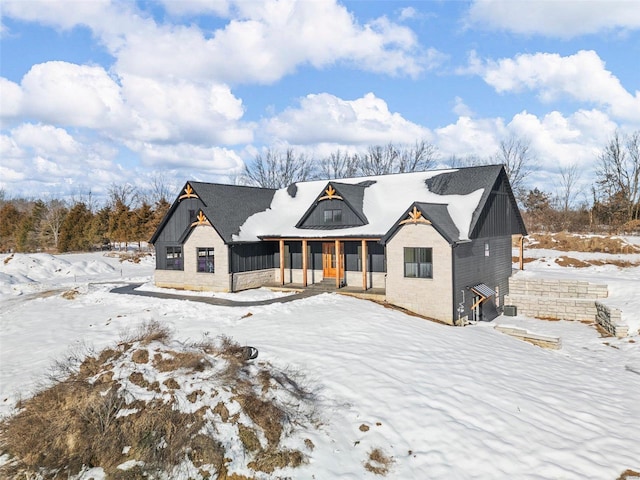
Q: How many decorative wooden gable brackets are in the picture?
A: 4